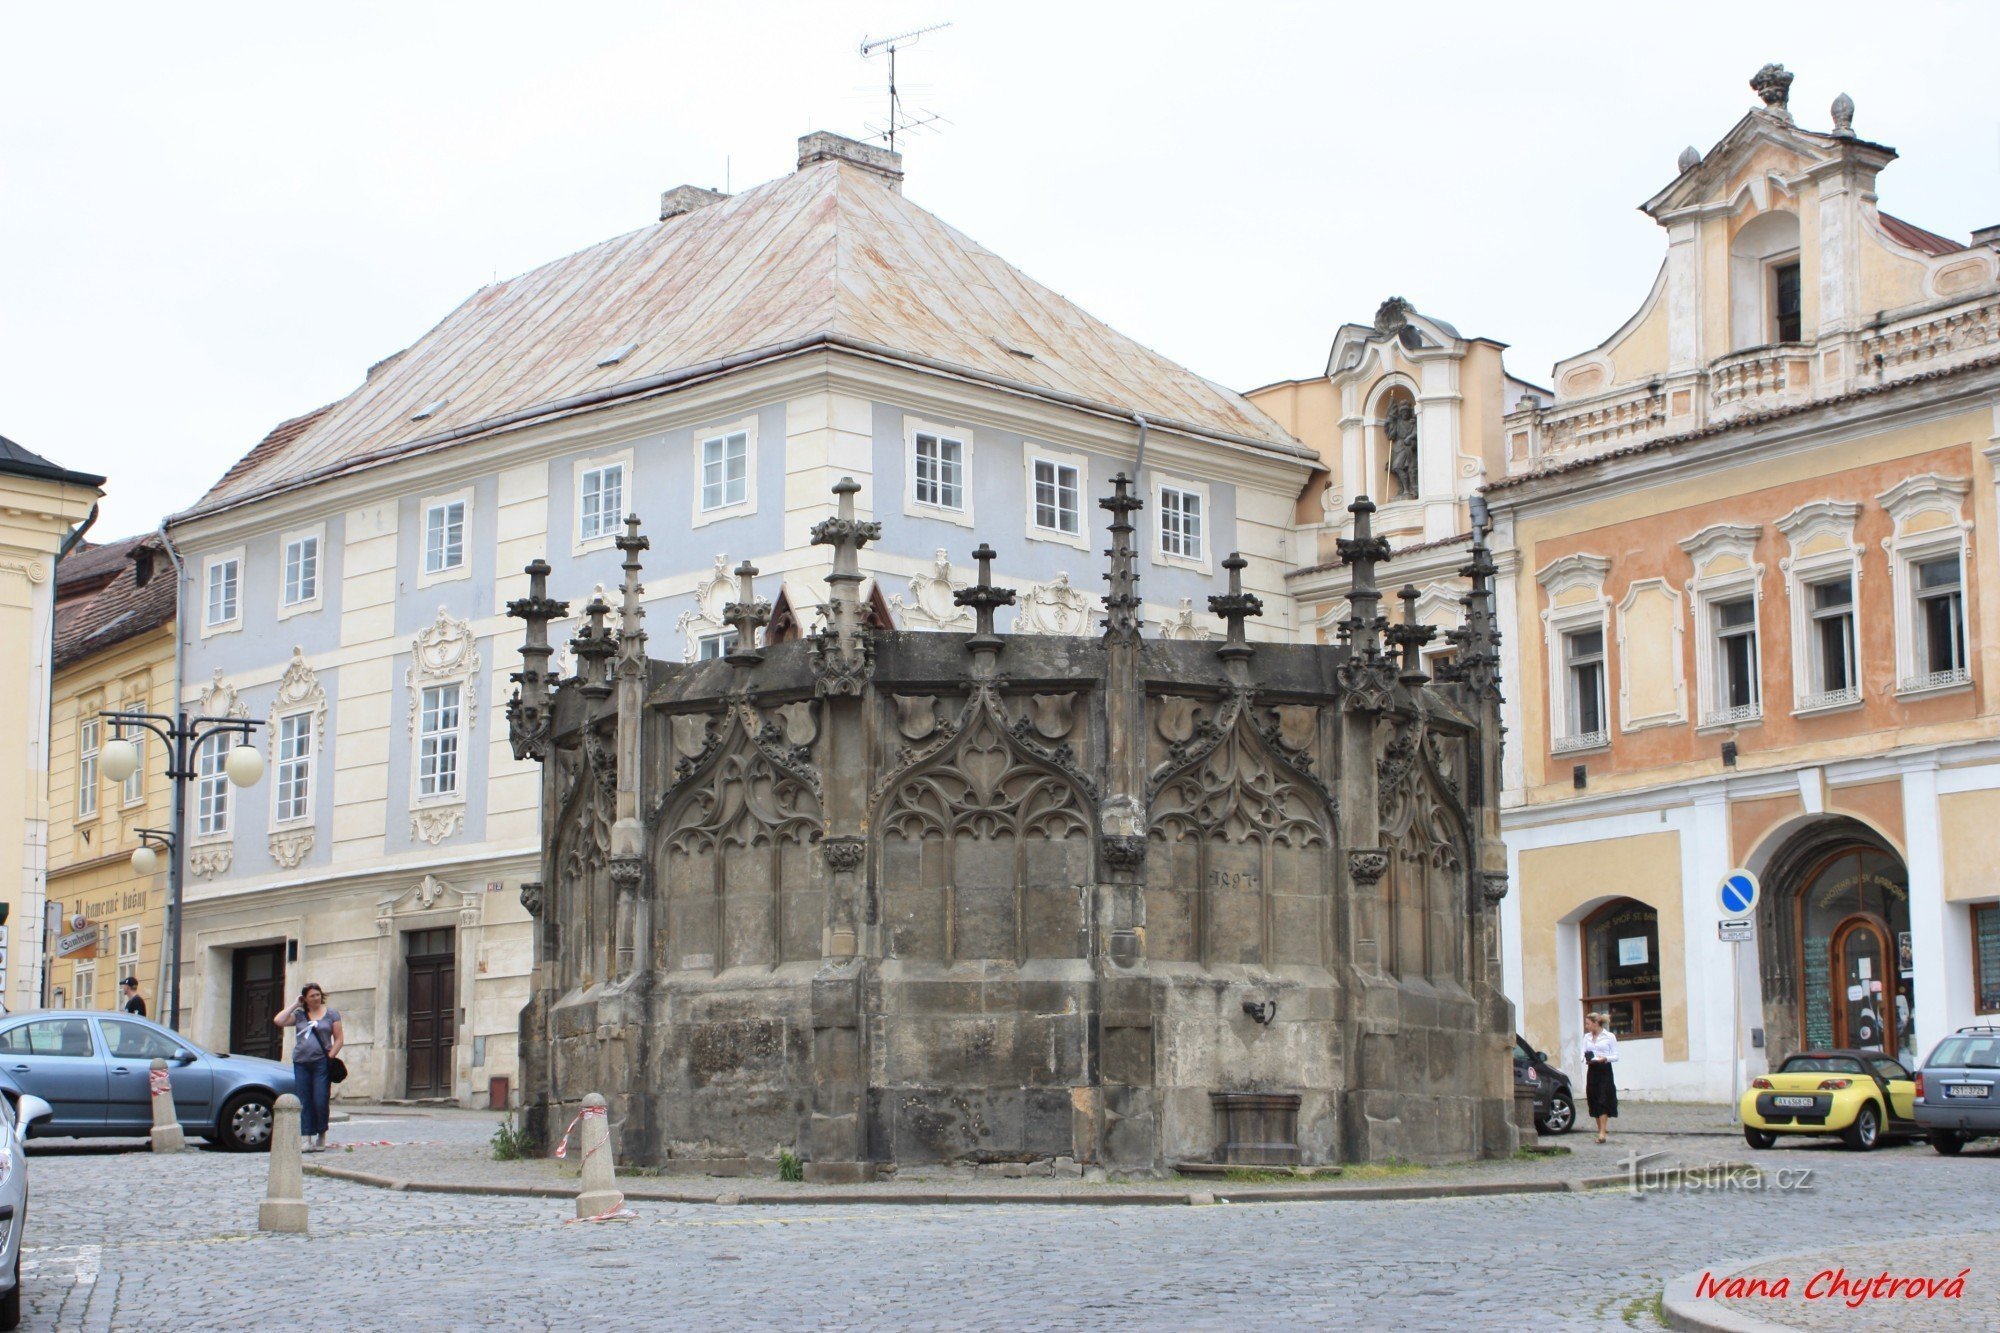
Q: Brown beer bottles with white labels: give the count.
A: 0